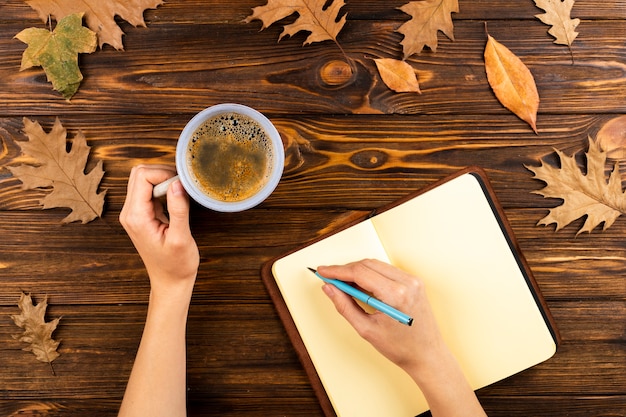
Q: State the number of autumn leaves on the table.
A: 10